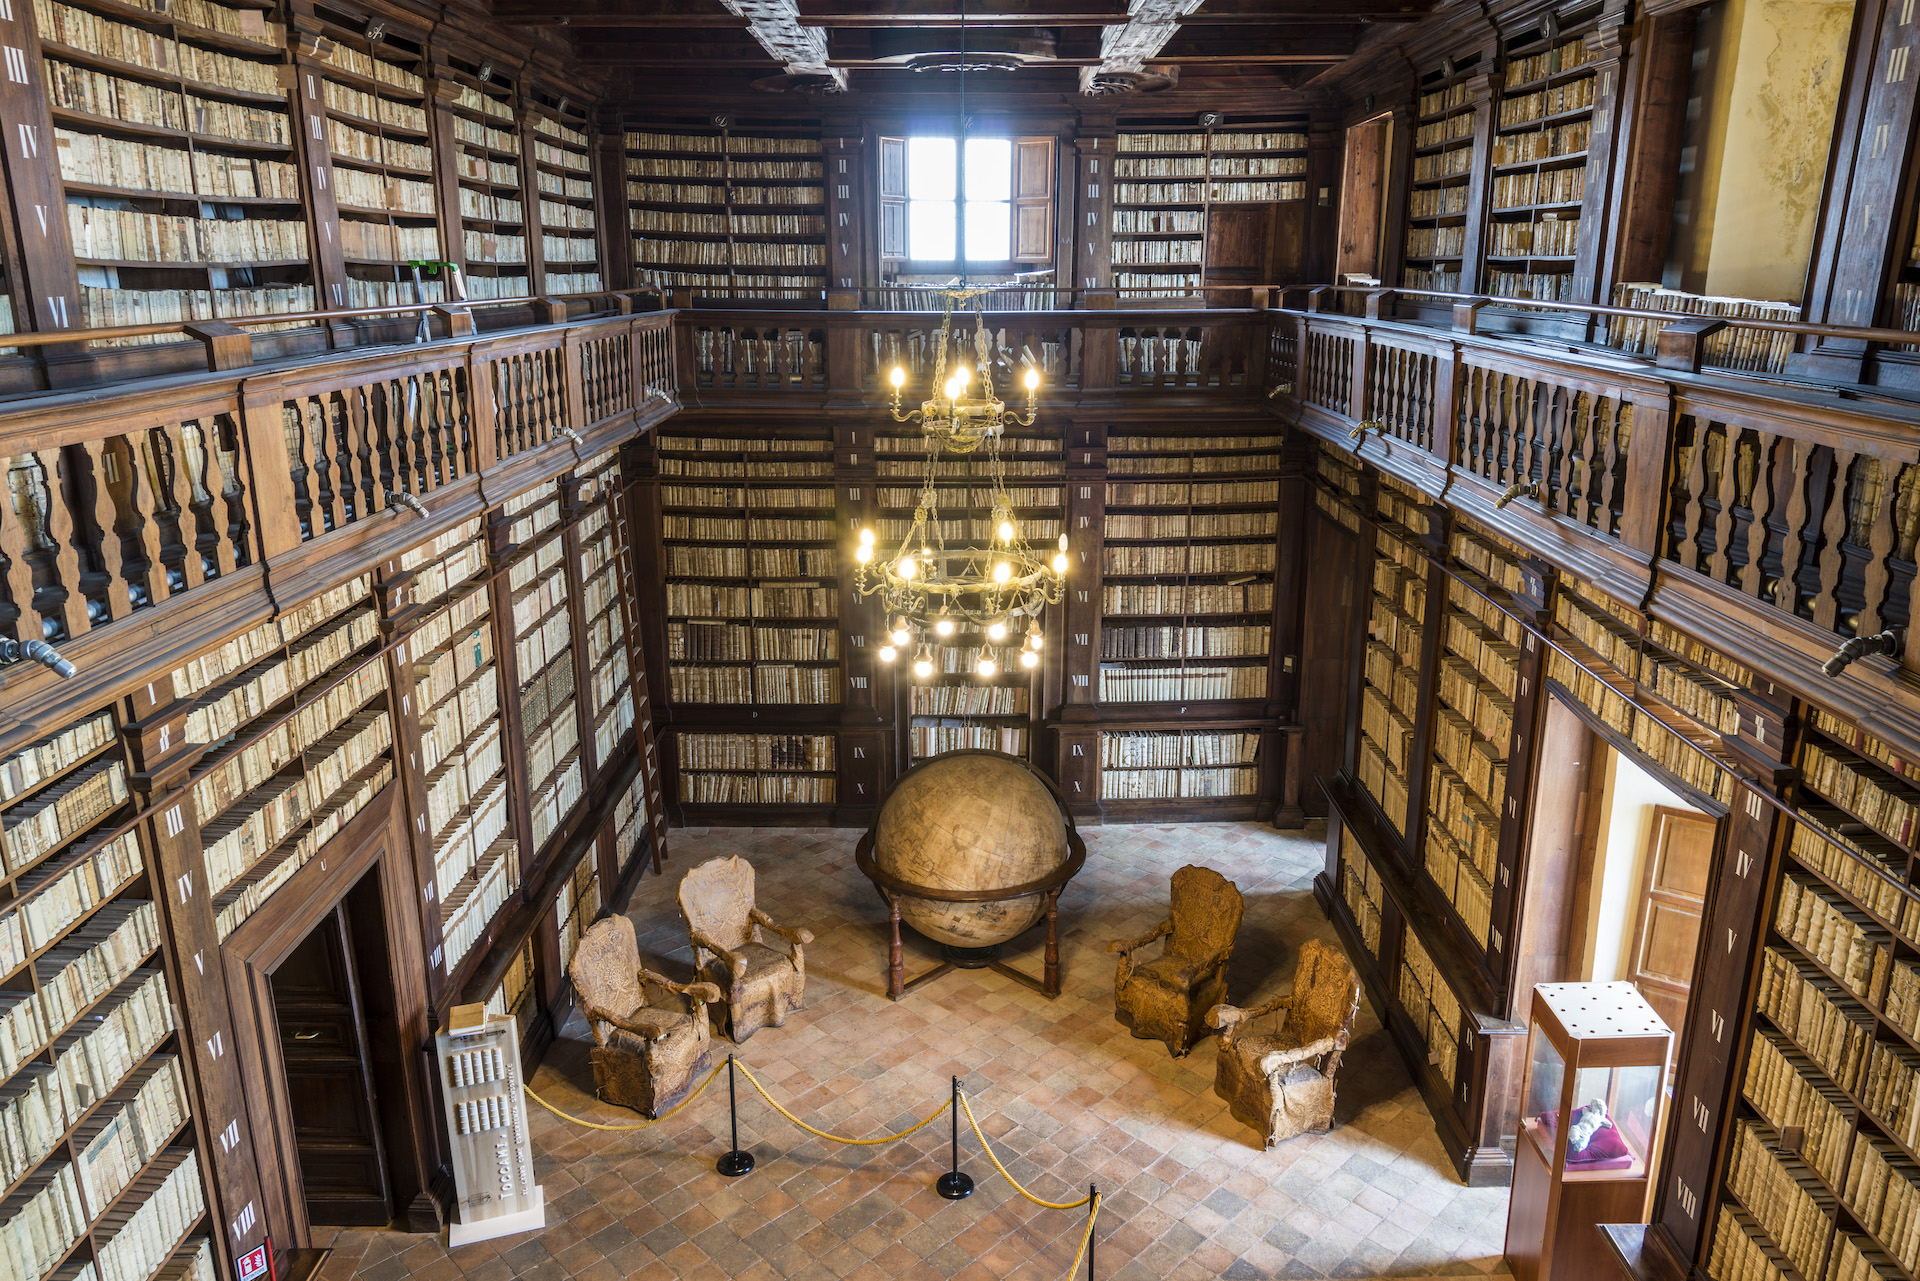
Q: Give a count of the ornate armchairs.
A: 4